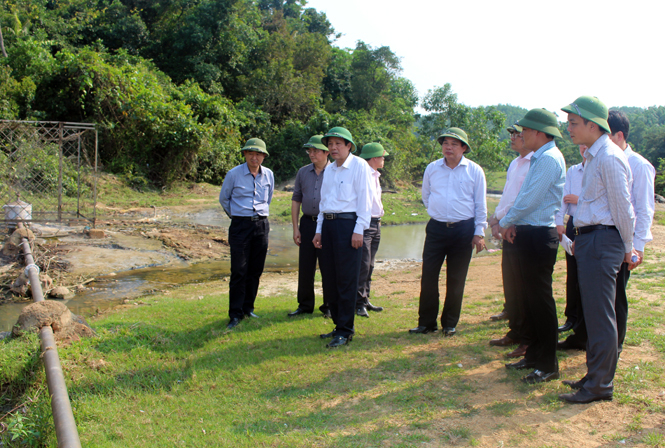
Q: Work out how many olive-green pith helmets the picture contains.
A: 8